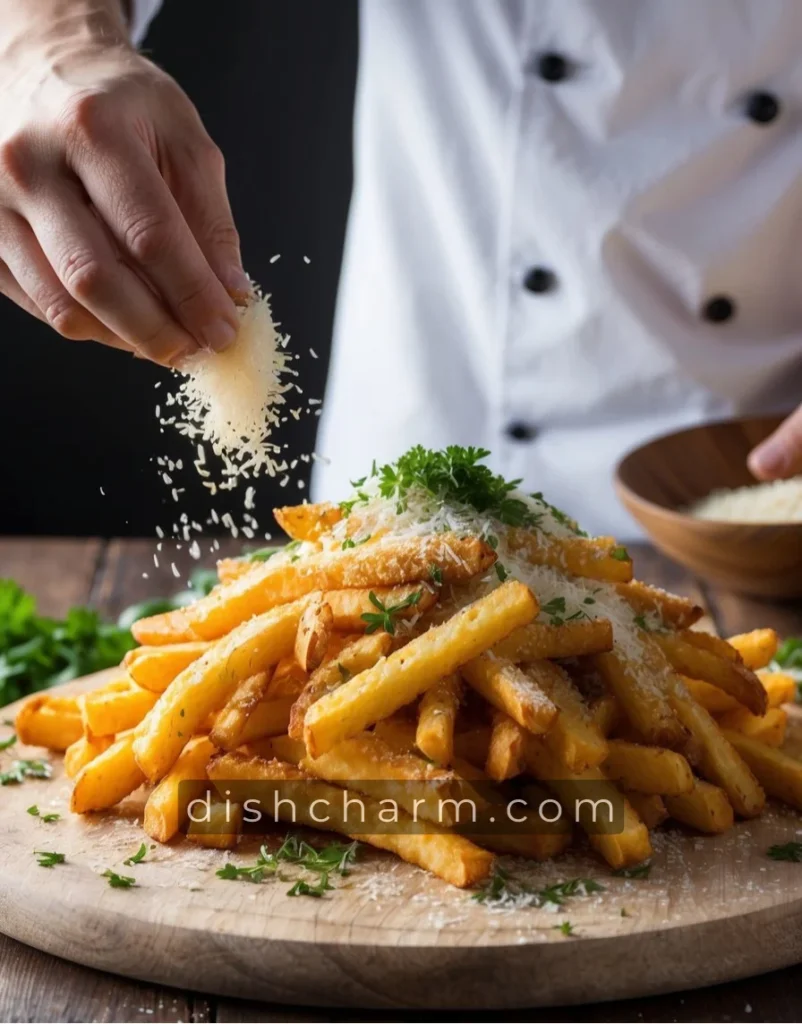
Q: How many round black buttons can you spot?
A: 5